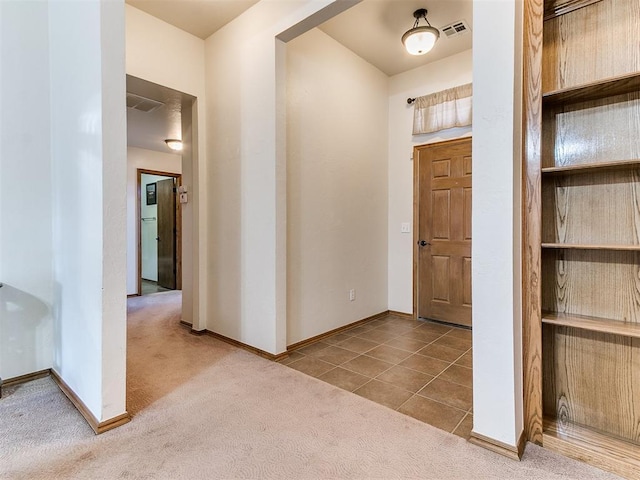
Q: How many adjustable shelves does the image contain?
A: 4